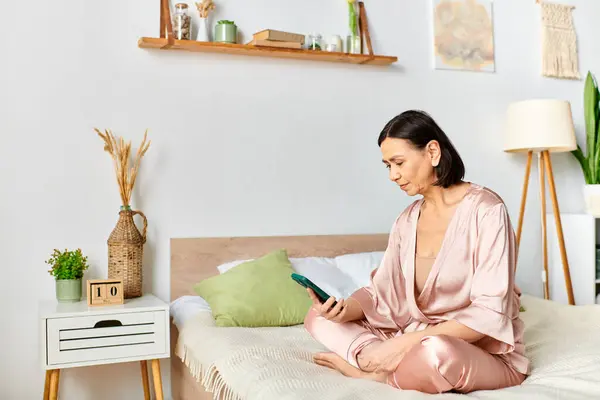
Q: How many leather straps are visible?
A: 2